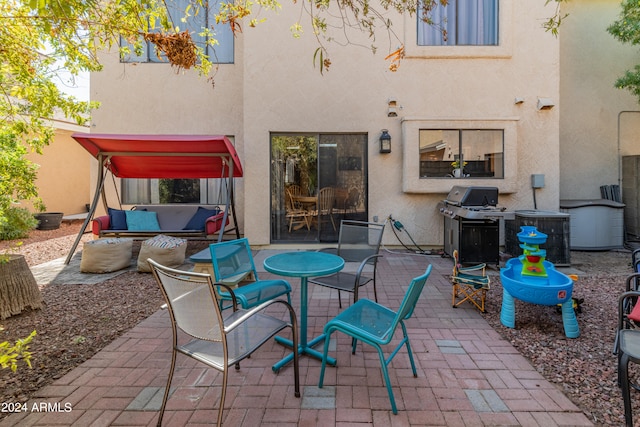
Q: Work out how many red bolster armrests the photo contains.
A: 2